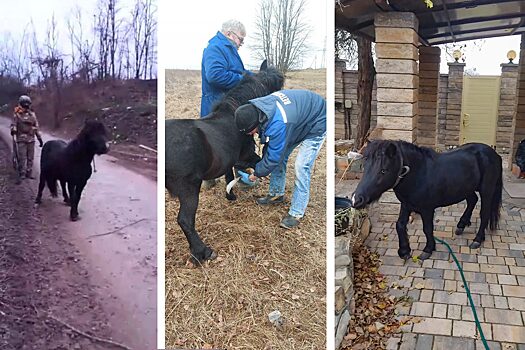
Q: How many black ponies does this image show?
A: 3